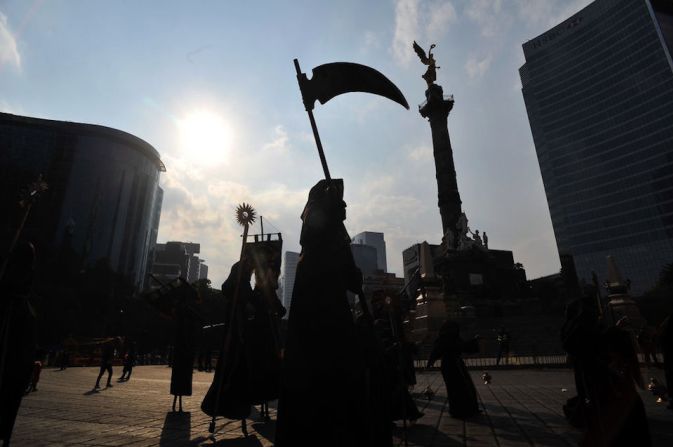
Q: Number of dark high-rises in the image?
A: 2